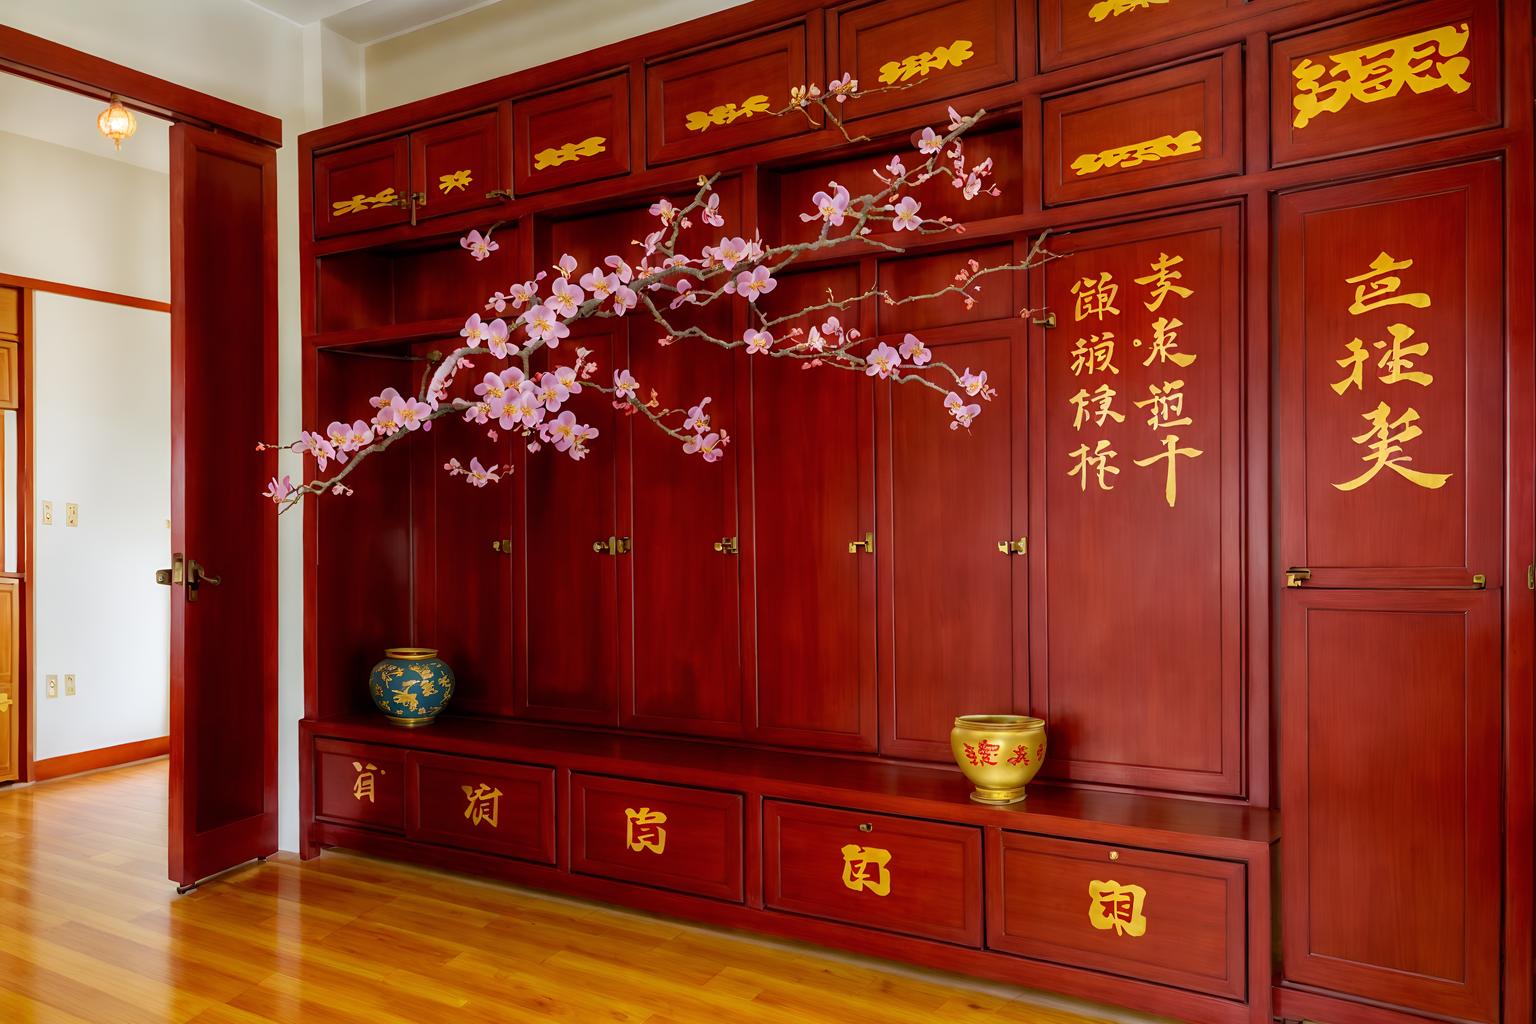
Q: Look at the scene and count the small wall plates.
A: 4